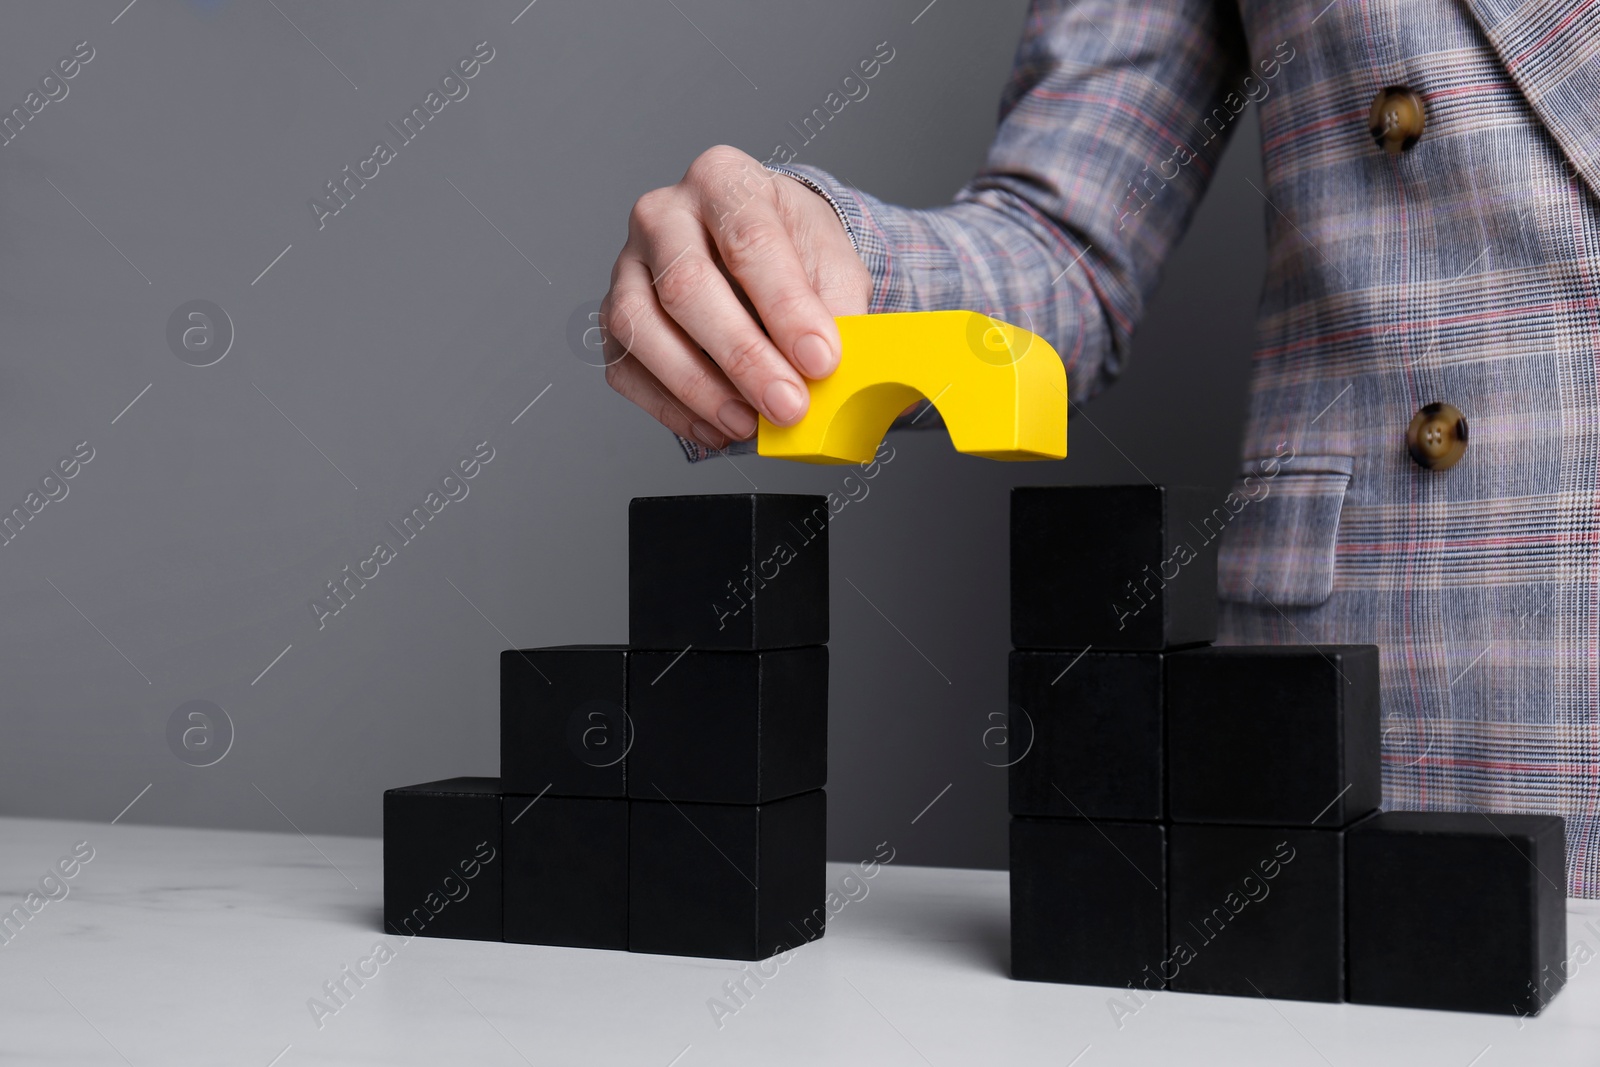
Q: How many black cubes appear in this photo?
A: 12